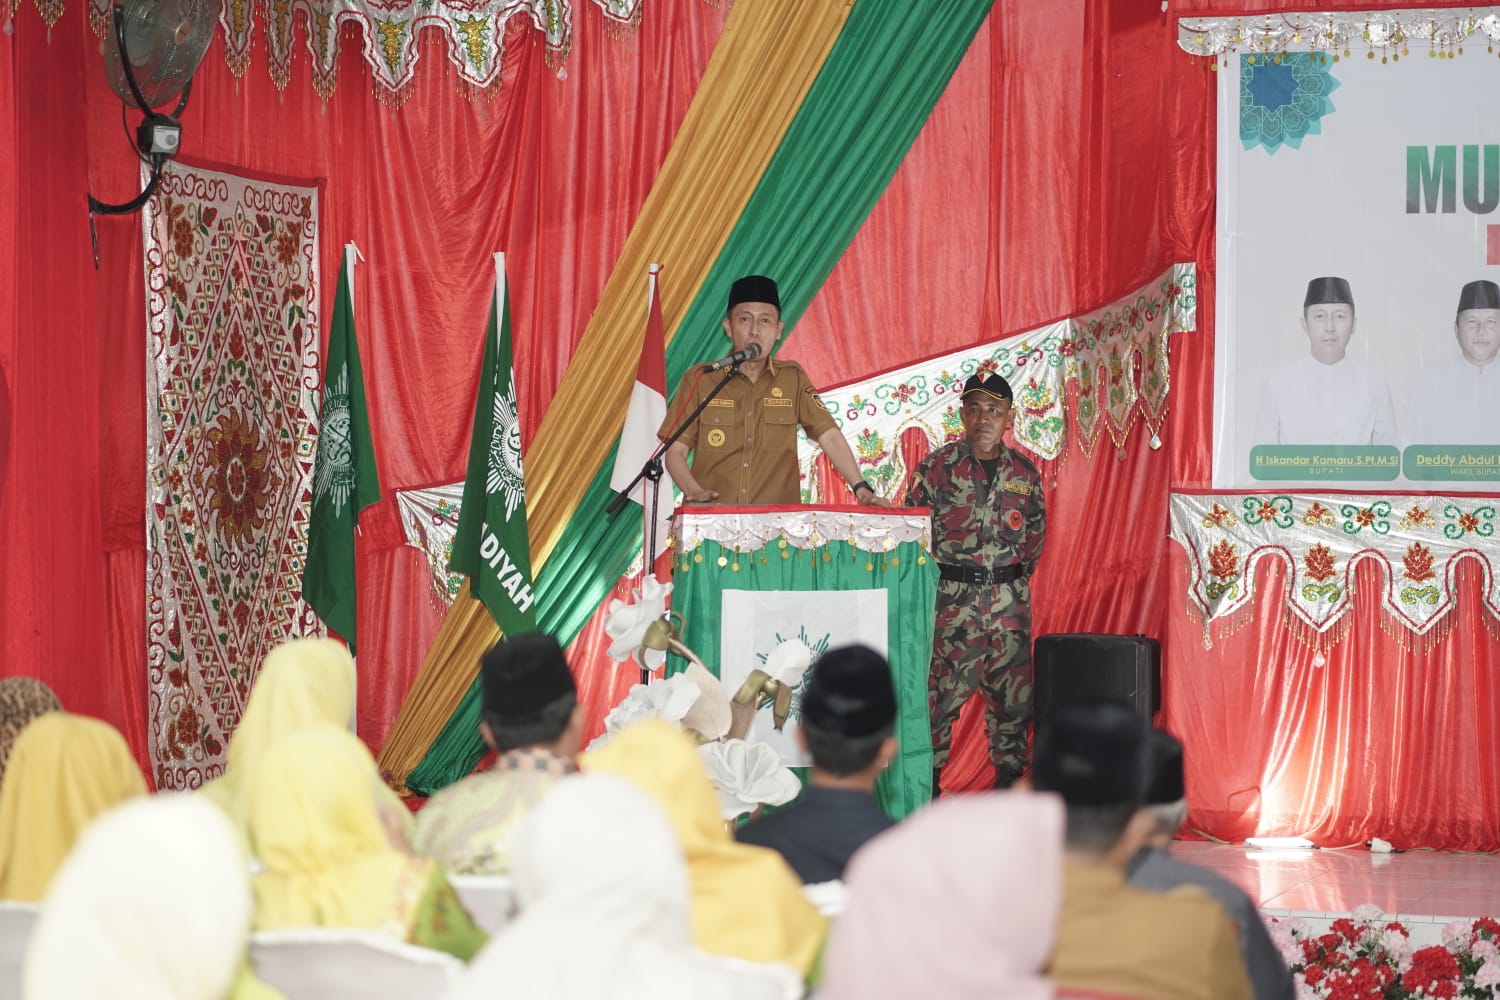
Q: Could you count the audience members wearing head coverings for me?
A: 12